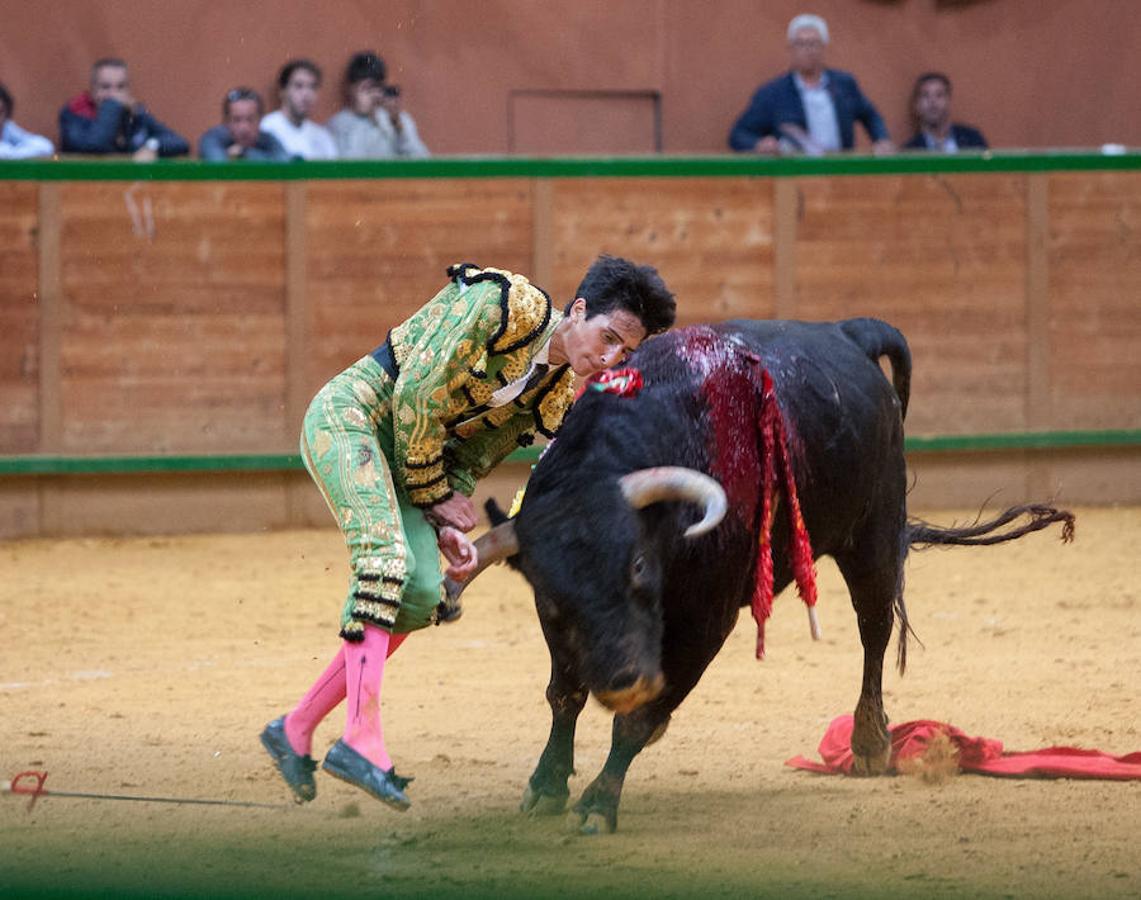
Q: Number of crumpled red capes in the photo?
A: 1